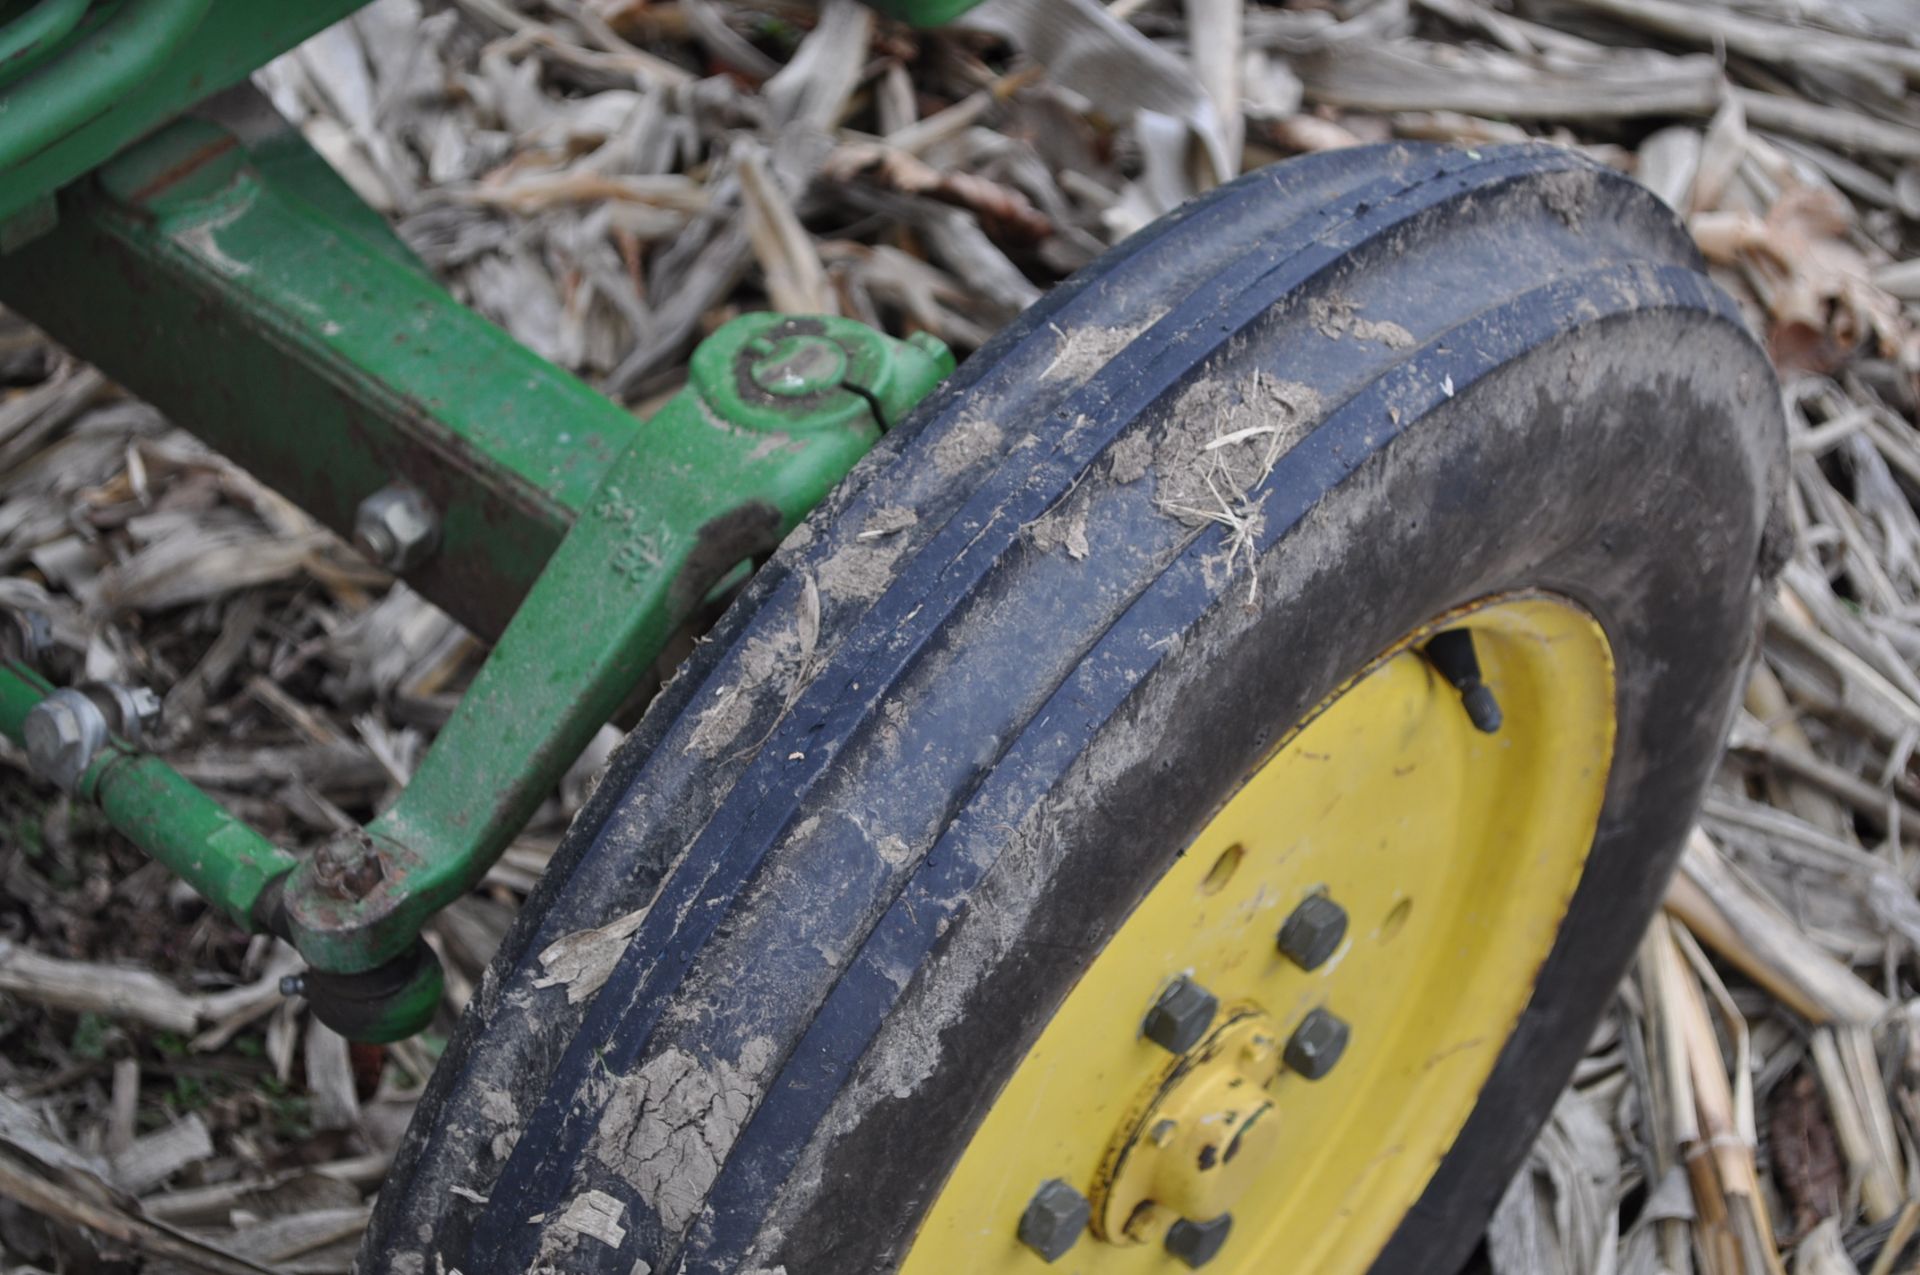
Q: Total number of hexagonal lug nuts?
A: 5